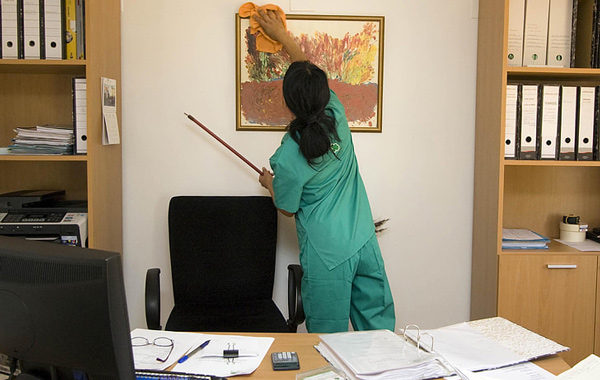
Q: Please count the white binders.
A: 12